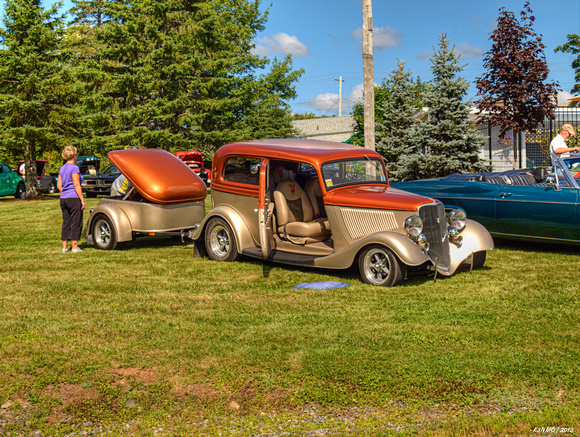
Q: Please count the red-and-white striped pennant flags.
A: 0